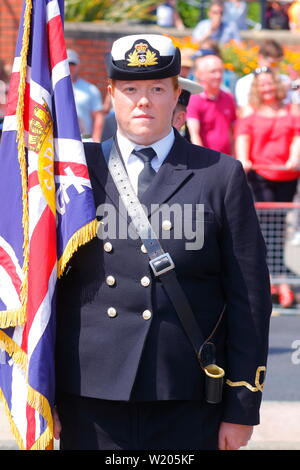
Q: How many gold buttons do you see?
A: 7